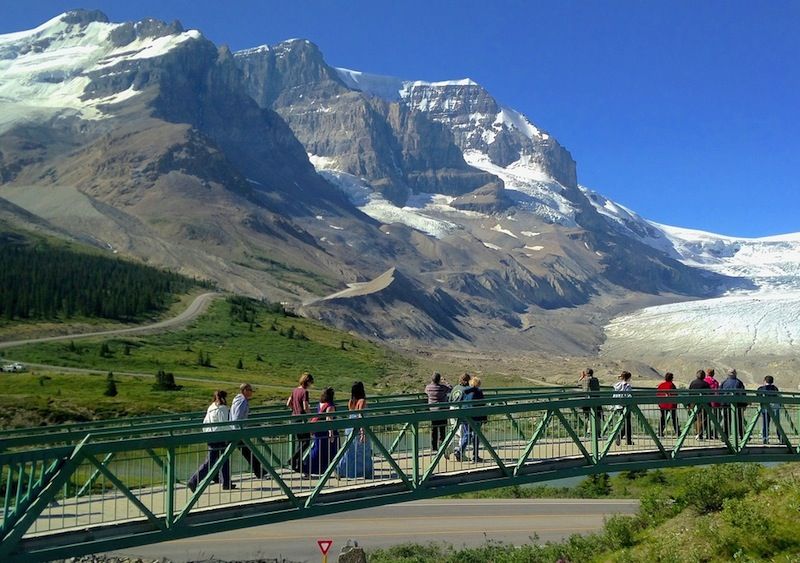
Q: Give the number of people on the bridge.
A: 15